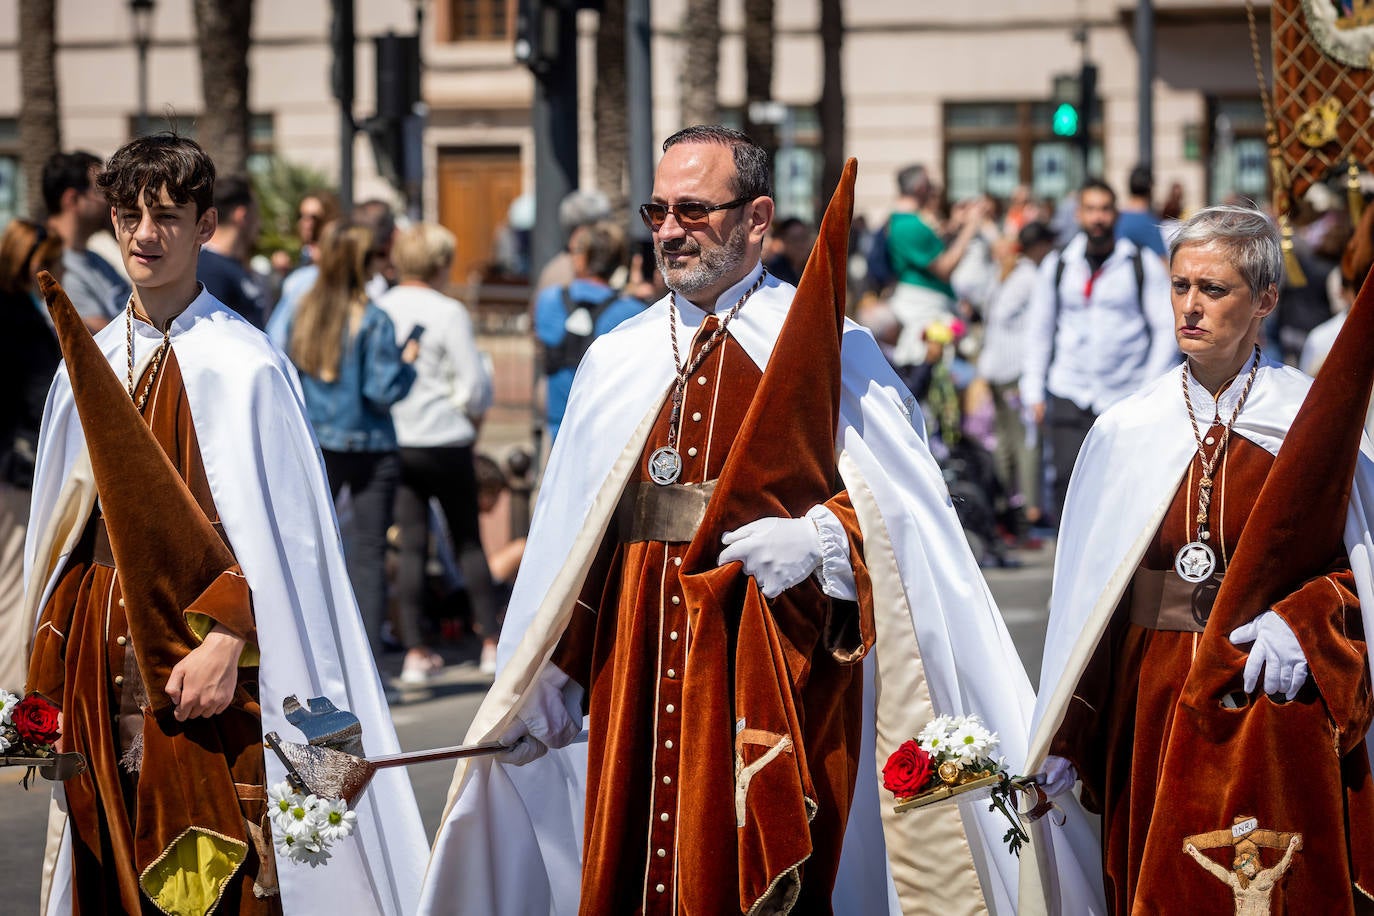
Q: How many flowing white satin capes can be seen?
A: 3